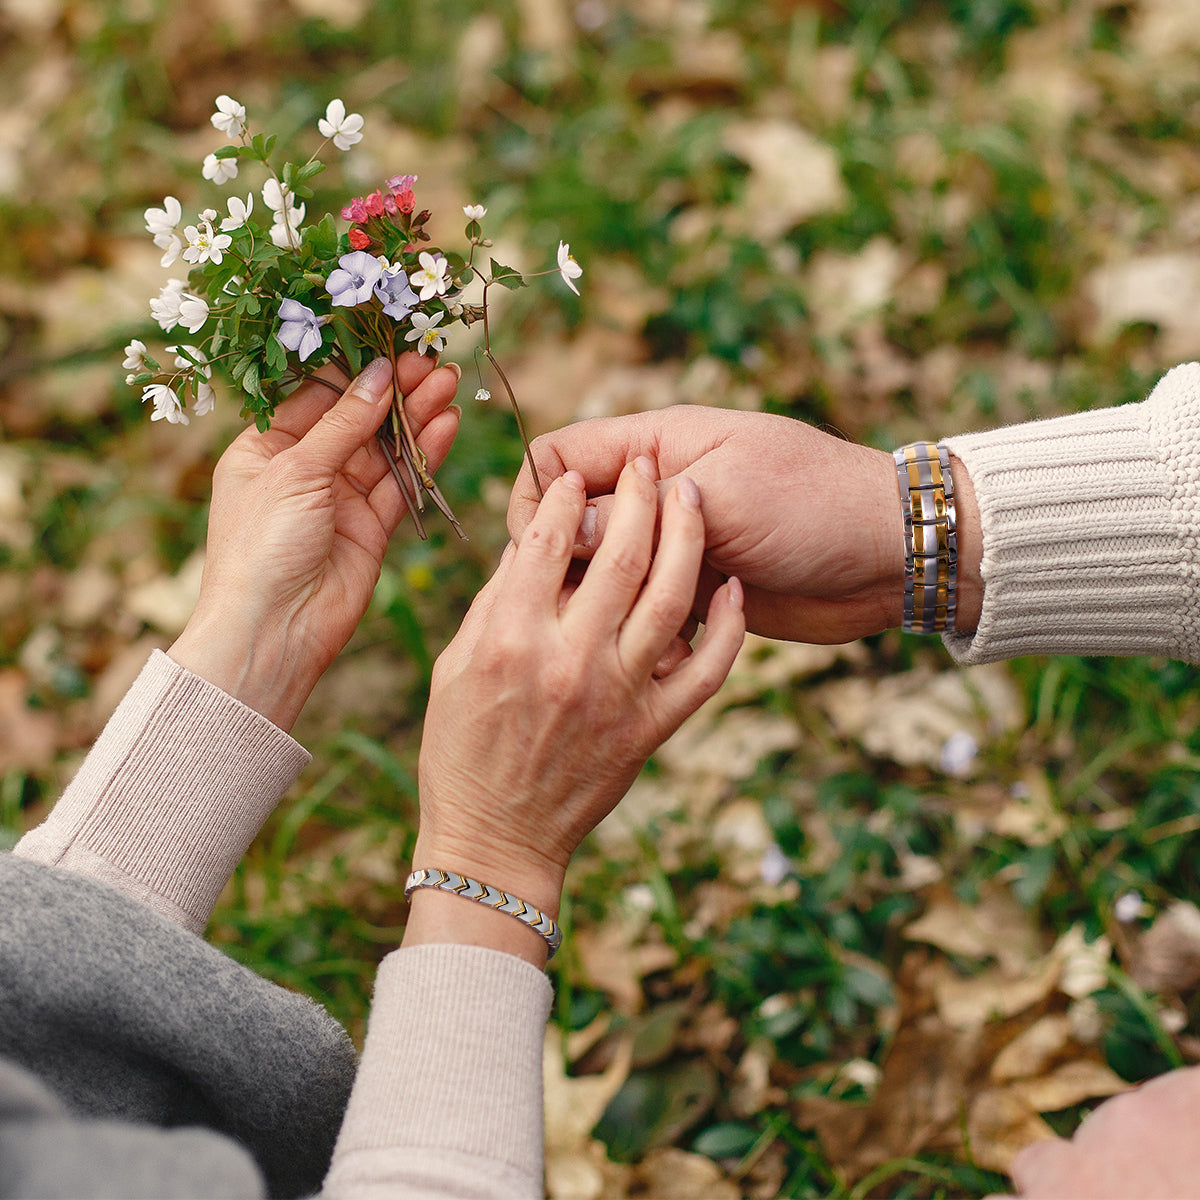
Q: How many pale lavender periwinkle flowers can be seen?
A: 3